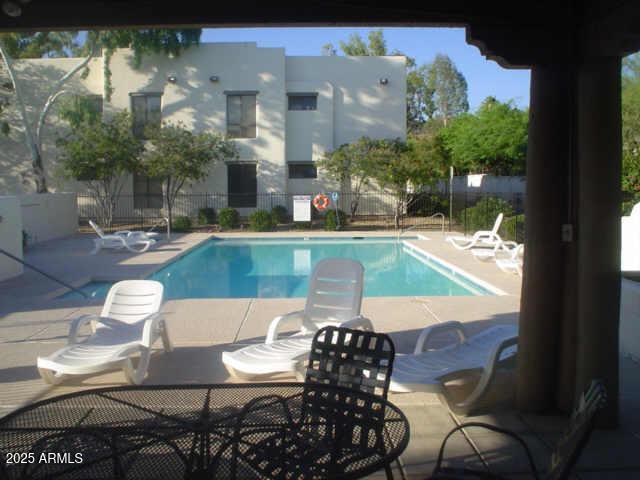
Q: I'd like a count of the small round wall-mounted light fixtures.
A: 3